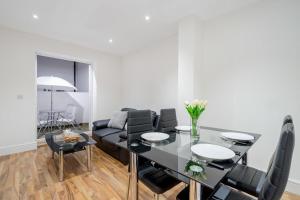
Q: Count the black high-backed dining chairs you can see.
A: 4